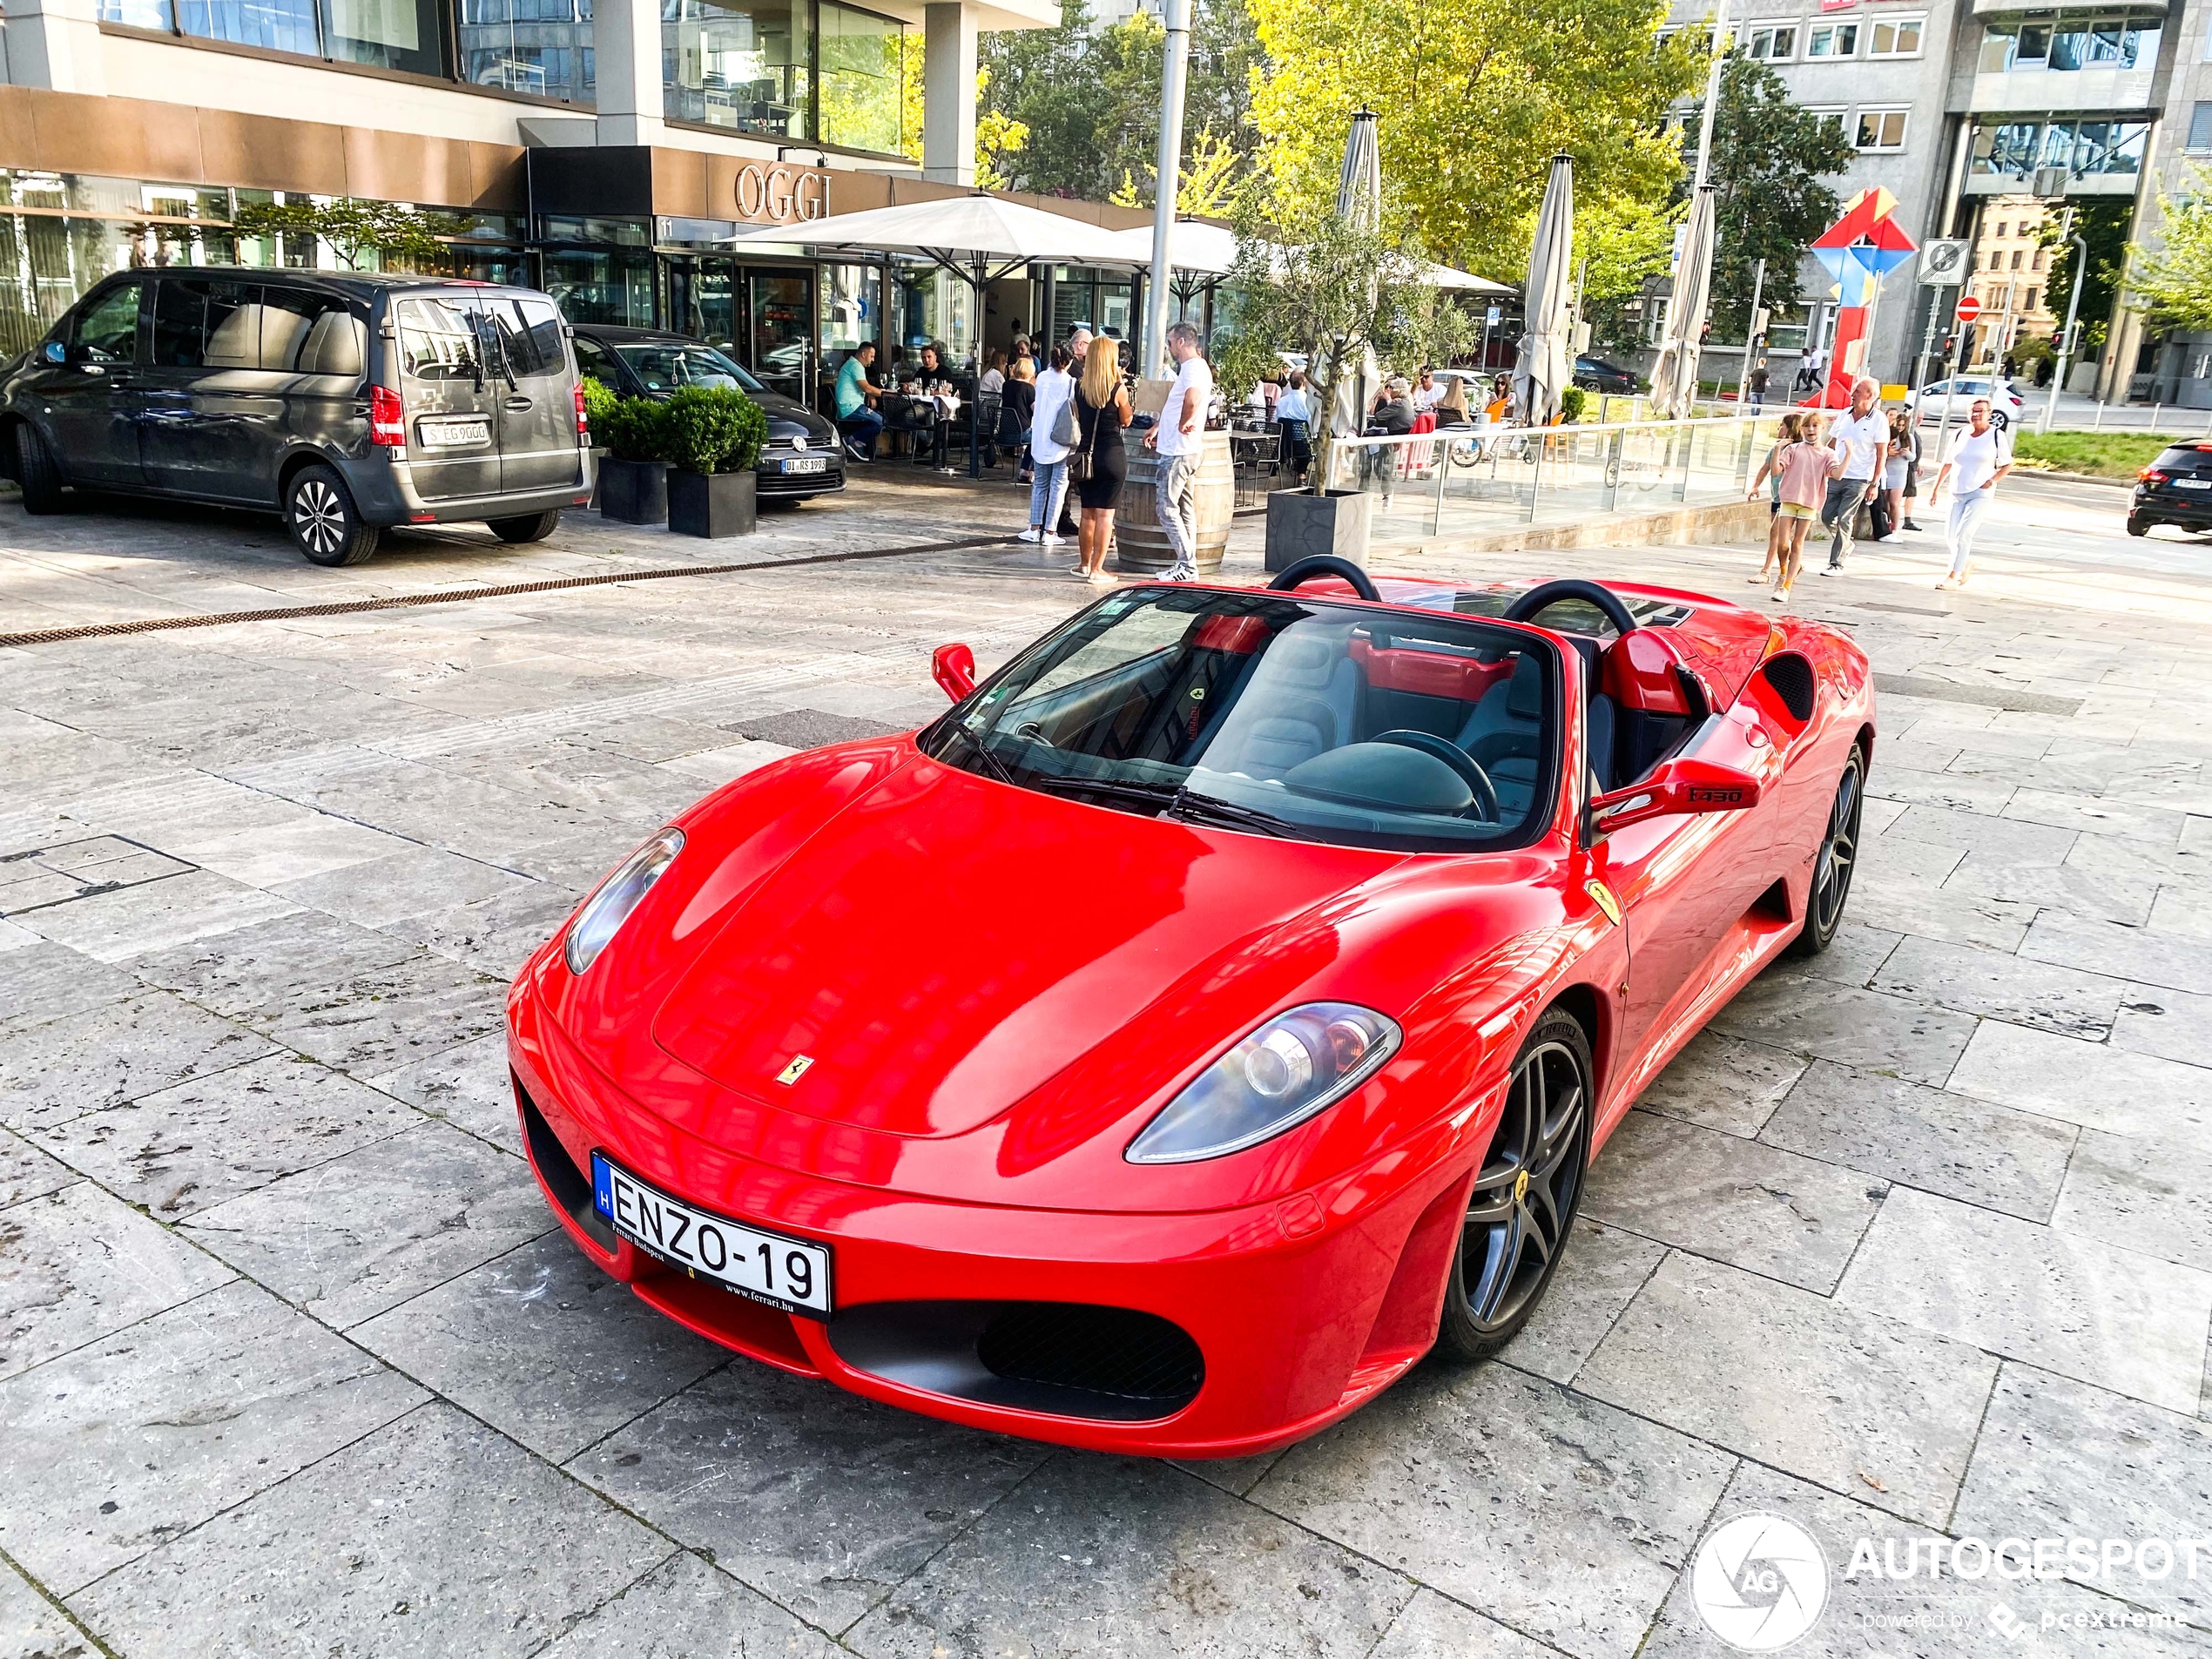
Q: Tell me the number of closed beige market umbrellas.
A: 3